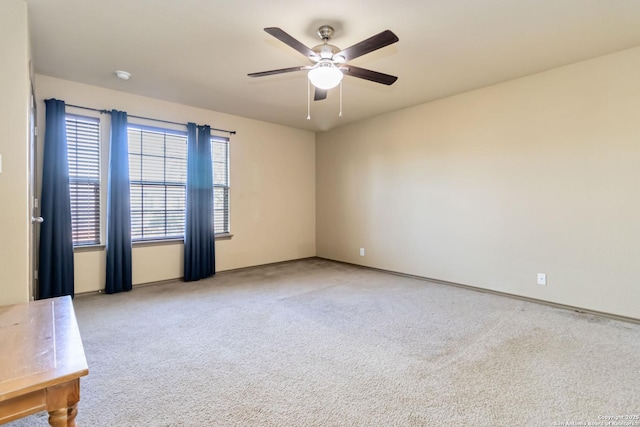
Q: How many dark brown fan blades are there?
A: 5